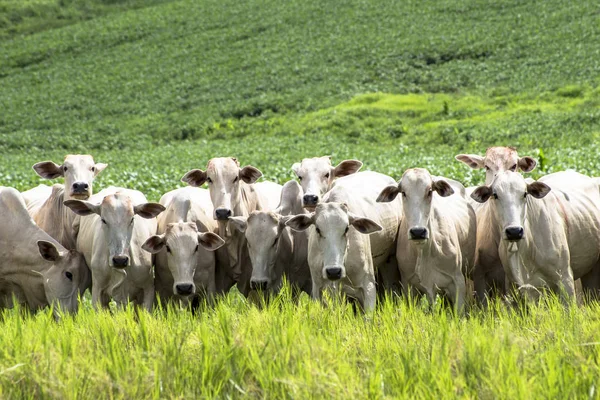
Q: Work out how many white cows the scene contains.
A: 11